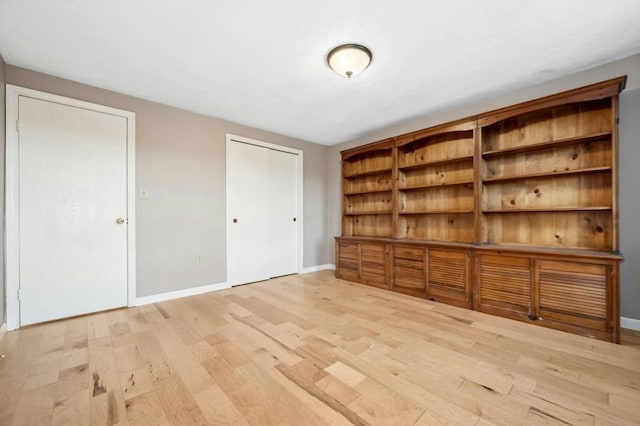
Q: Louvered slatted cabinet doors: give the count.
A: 6